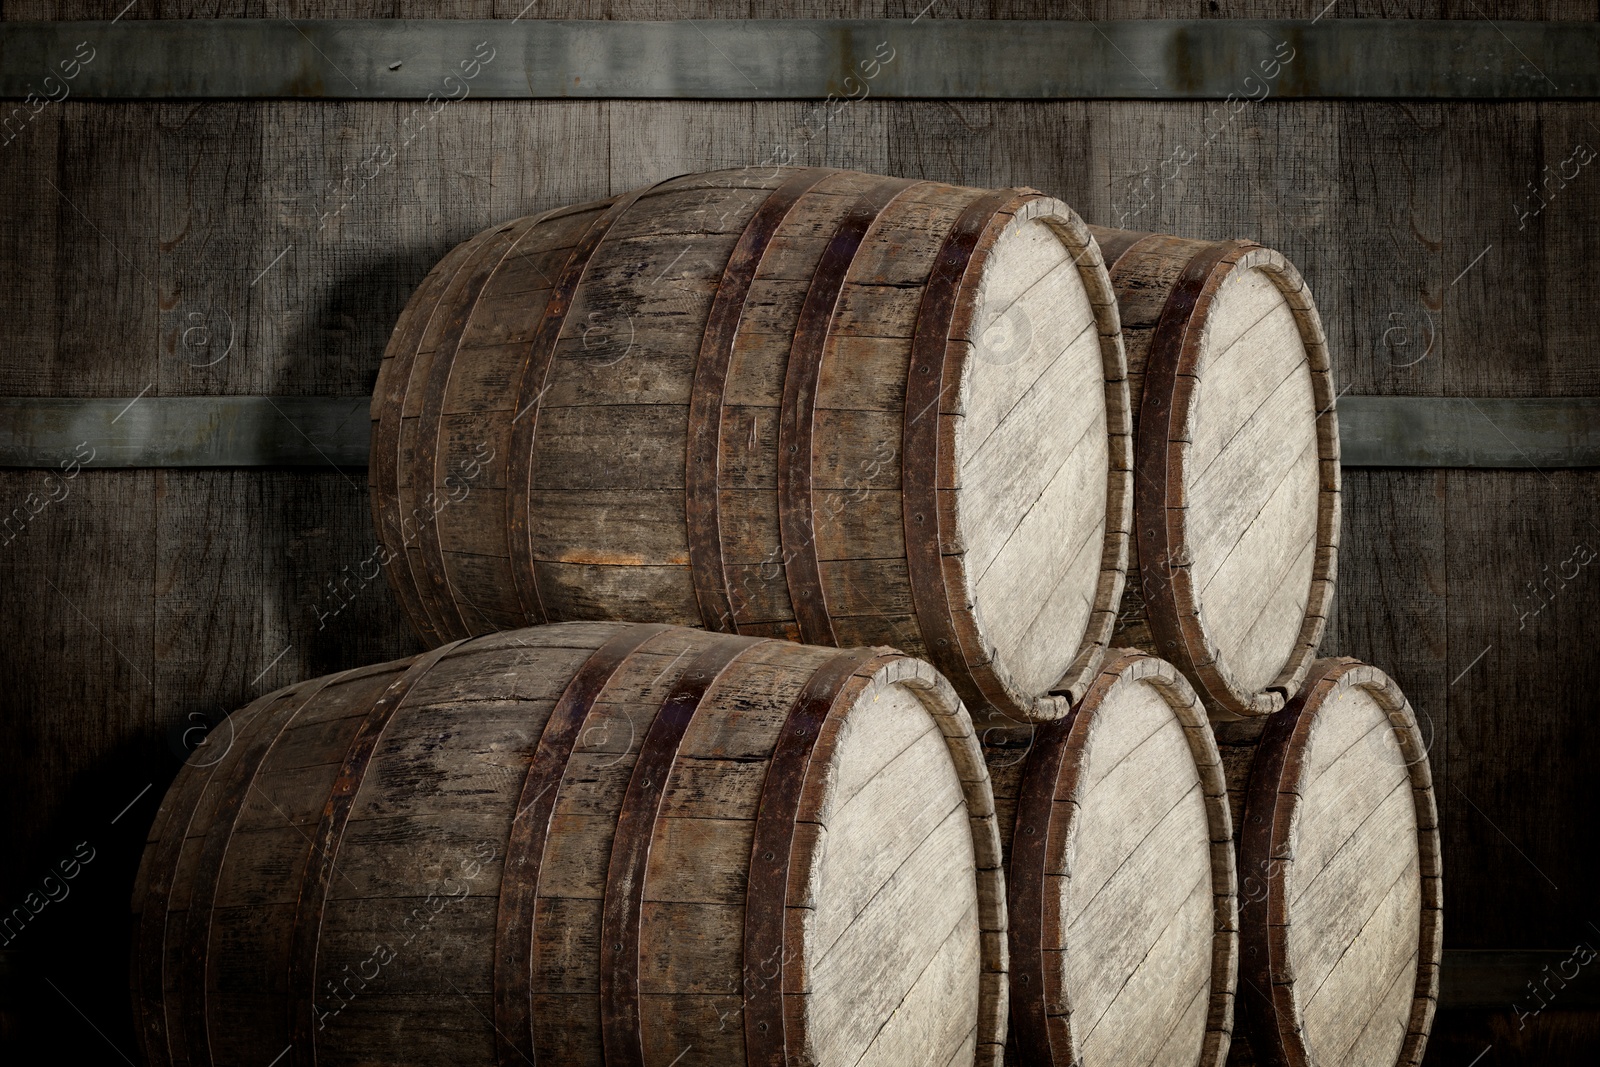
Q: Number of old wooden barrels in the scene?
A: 5